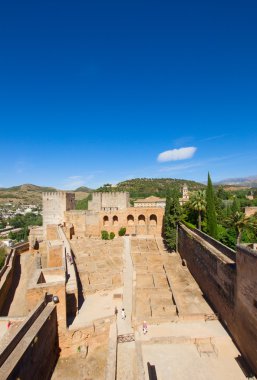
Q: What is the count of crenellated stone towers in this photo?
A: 2